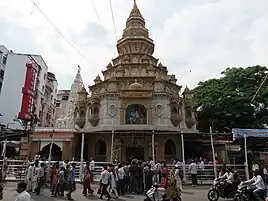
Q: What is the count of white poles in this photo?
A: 8